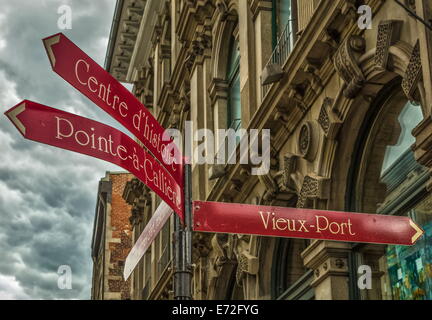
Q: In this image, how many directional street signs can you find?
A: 4